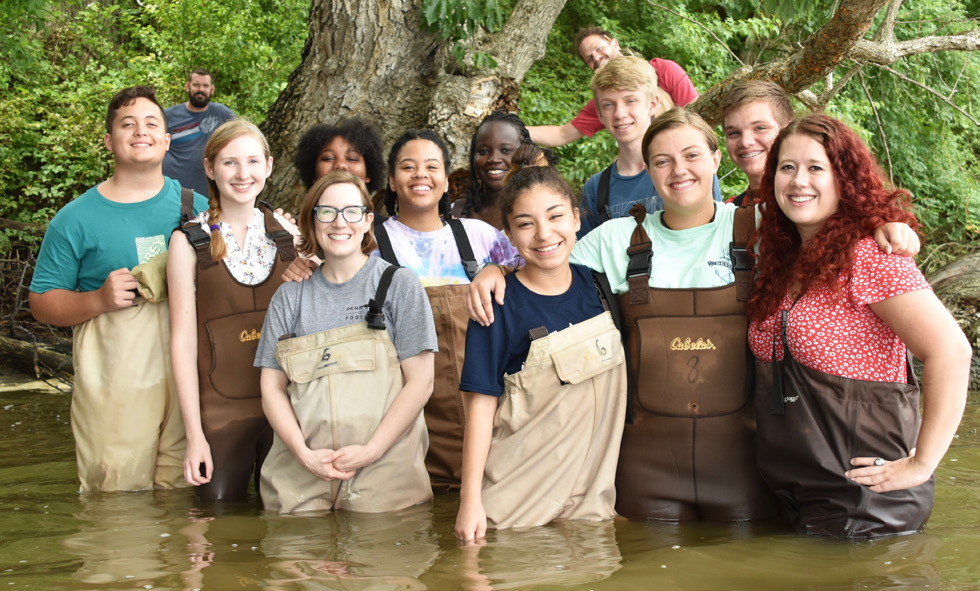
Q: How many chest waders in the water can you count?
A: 7